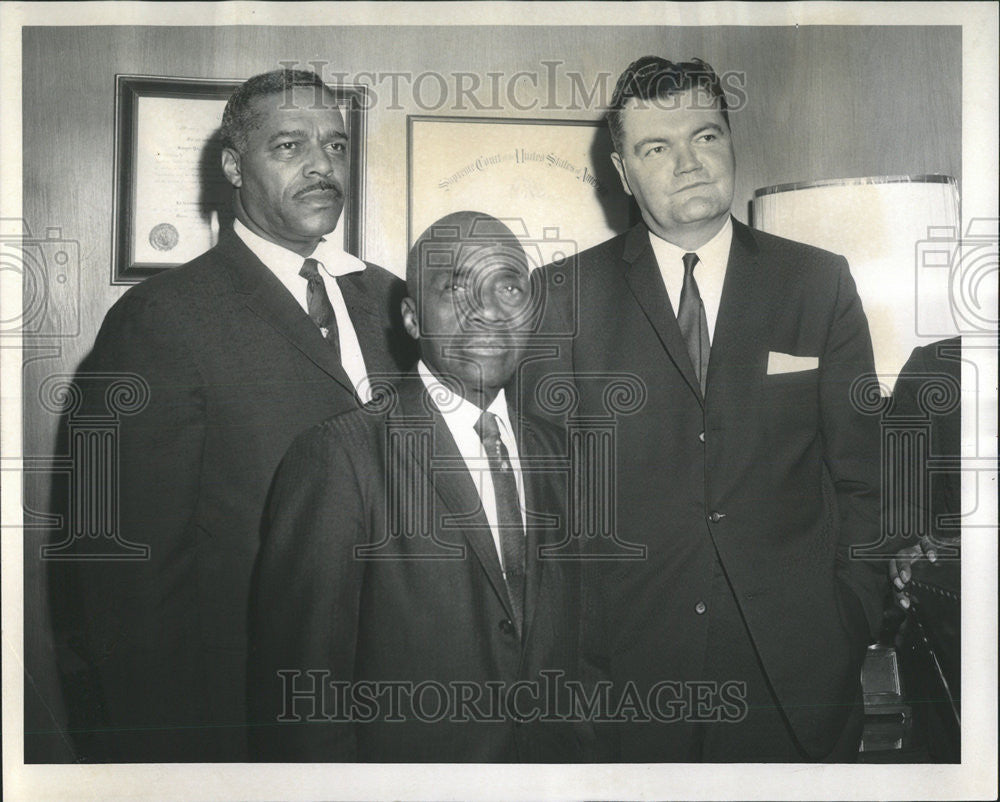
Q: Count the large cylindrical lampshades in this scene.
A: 1